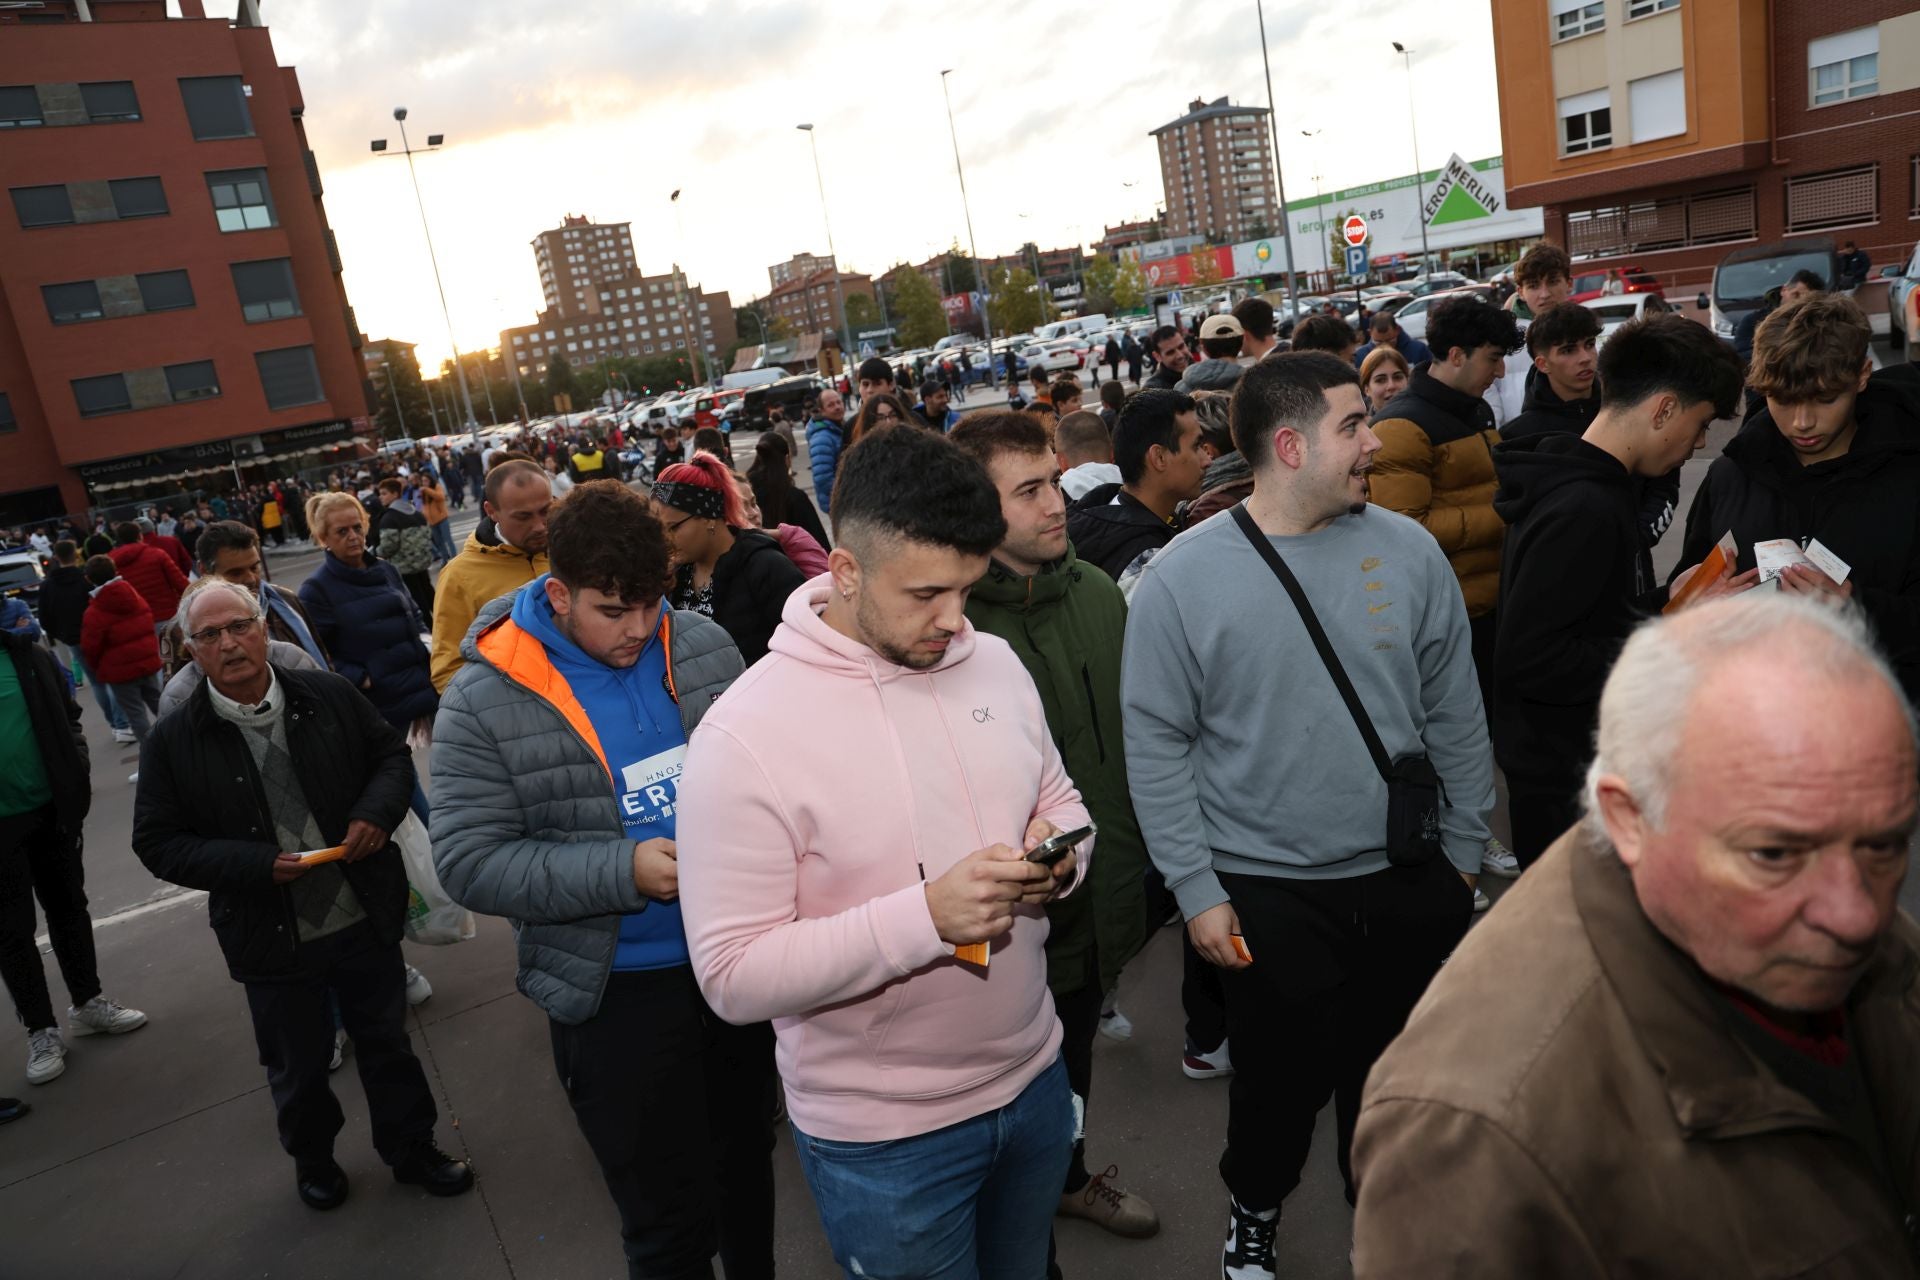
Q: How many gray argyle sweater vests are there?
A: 1